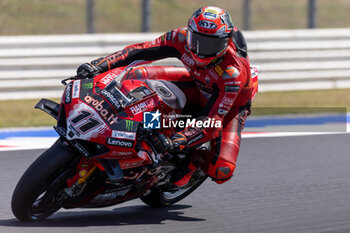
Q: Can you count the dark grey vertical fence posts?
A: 4